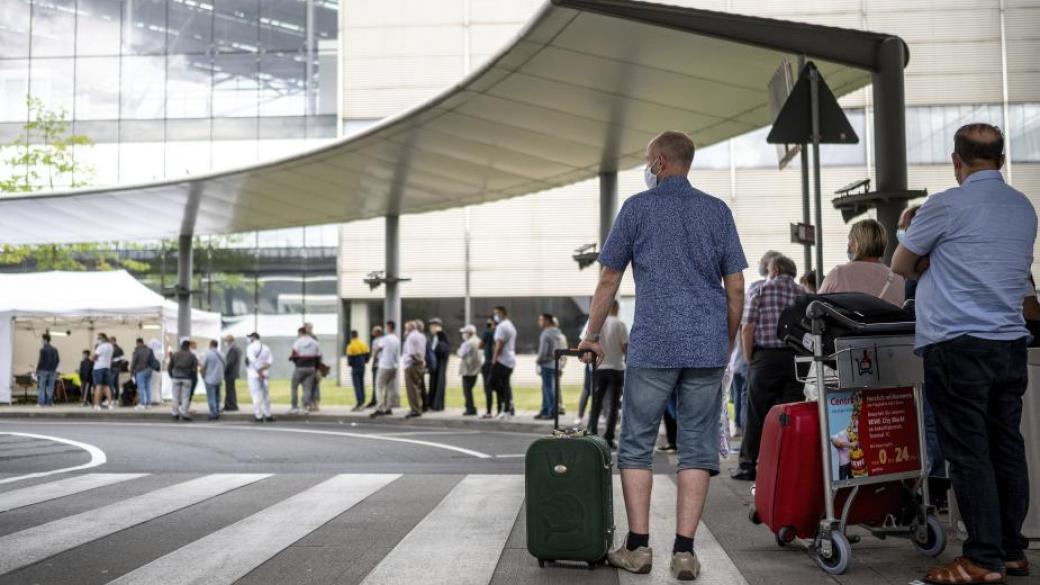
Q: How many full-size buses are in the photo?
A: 0